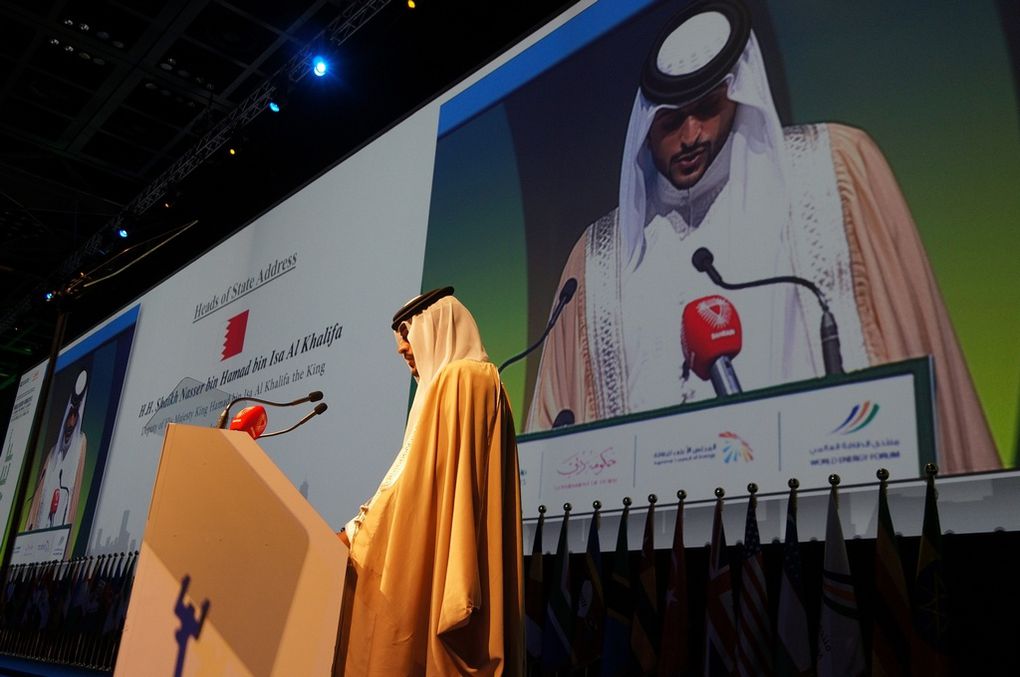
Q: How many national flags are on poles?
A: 11